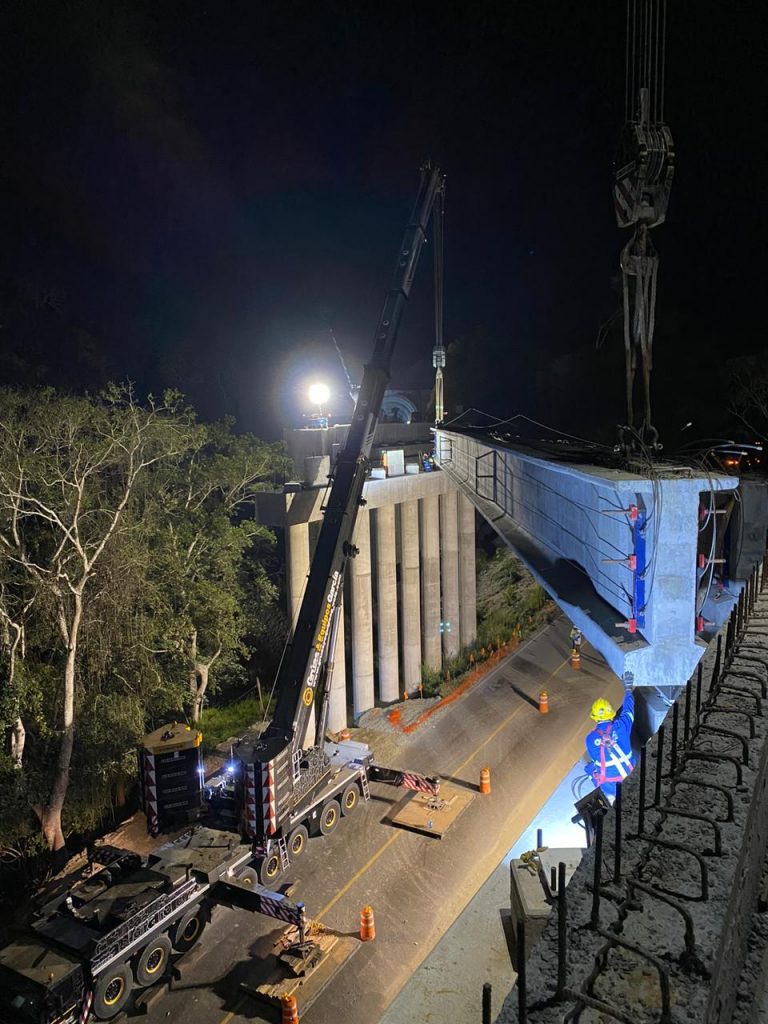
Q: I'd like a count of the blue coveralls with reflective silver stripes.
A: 1